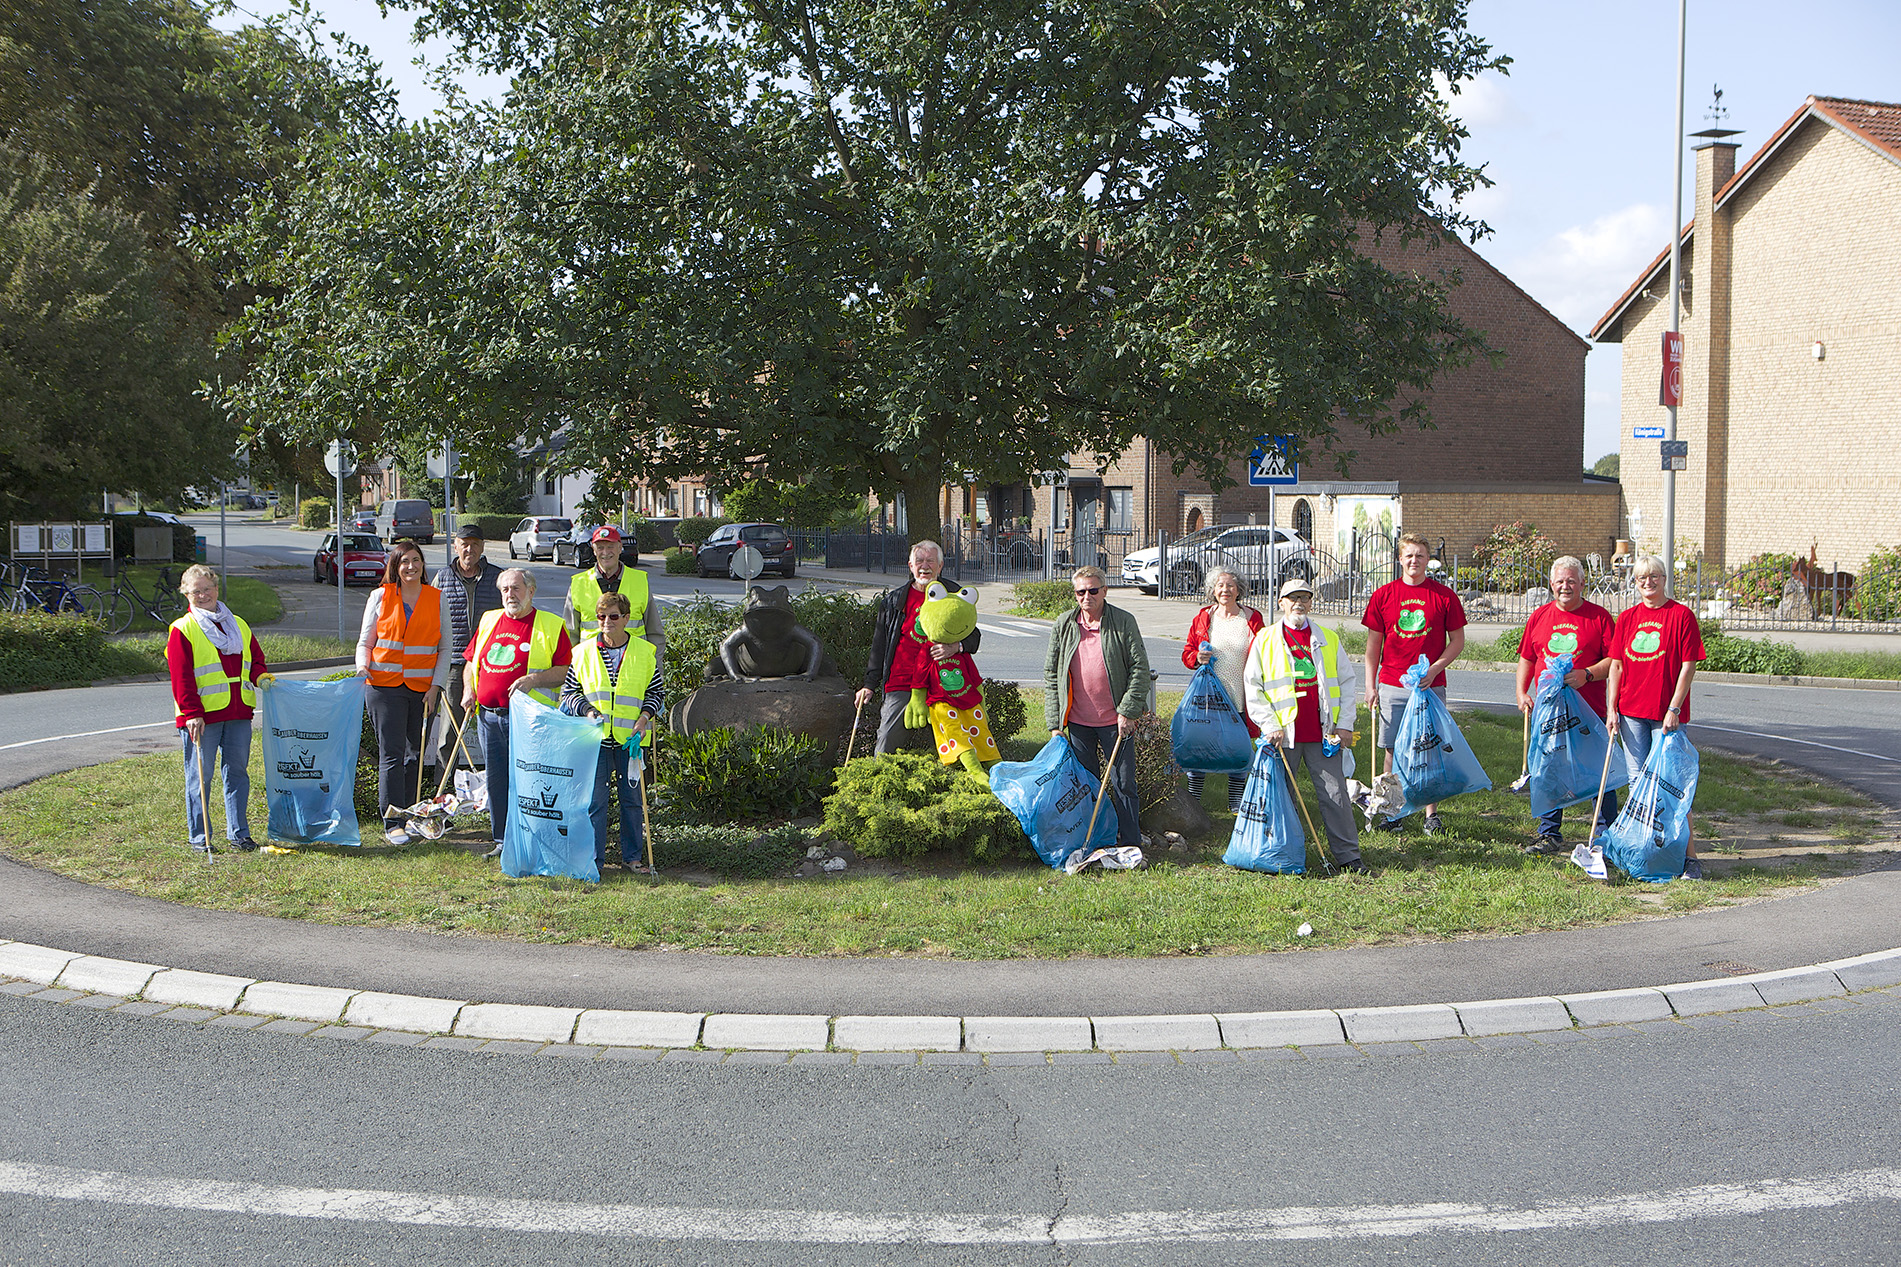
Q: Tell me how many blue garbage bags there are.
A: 8